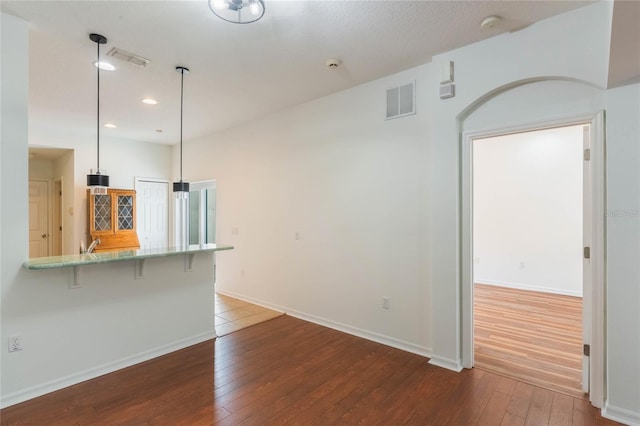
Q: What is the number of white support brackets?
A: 3